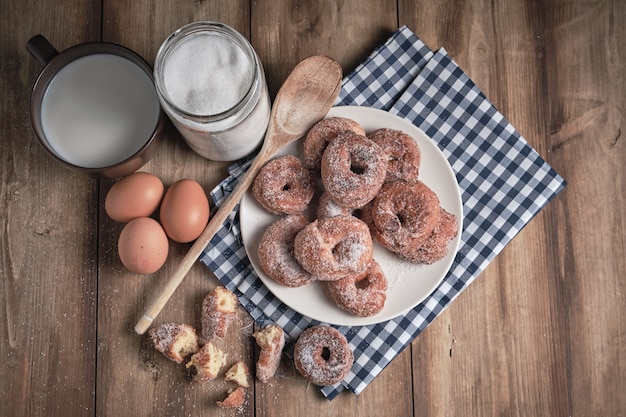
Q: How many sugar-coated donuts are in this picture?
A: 11